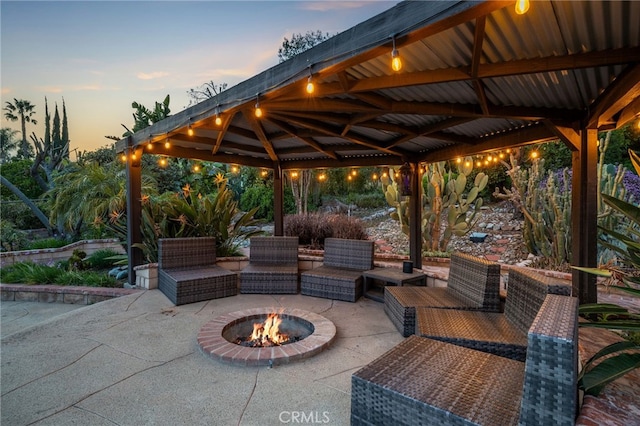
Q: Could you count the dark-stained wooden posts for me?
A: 4